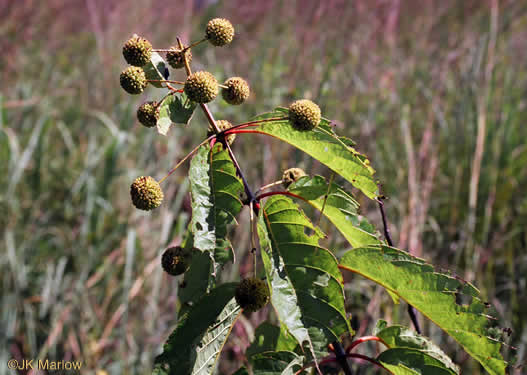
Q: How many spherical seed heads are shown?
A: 13